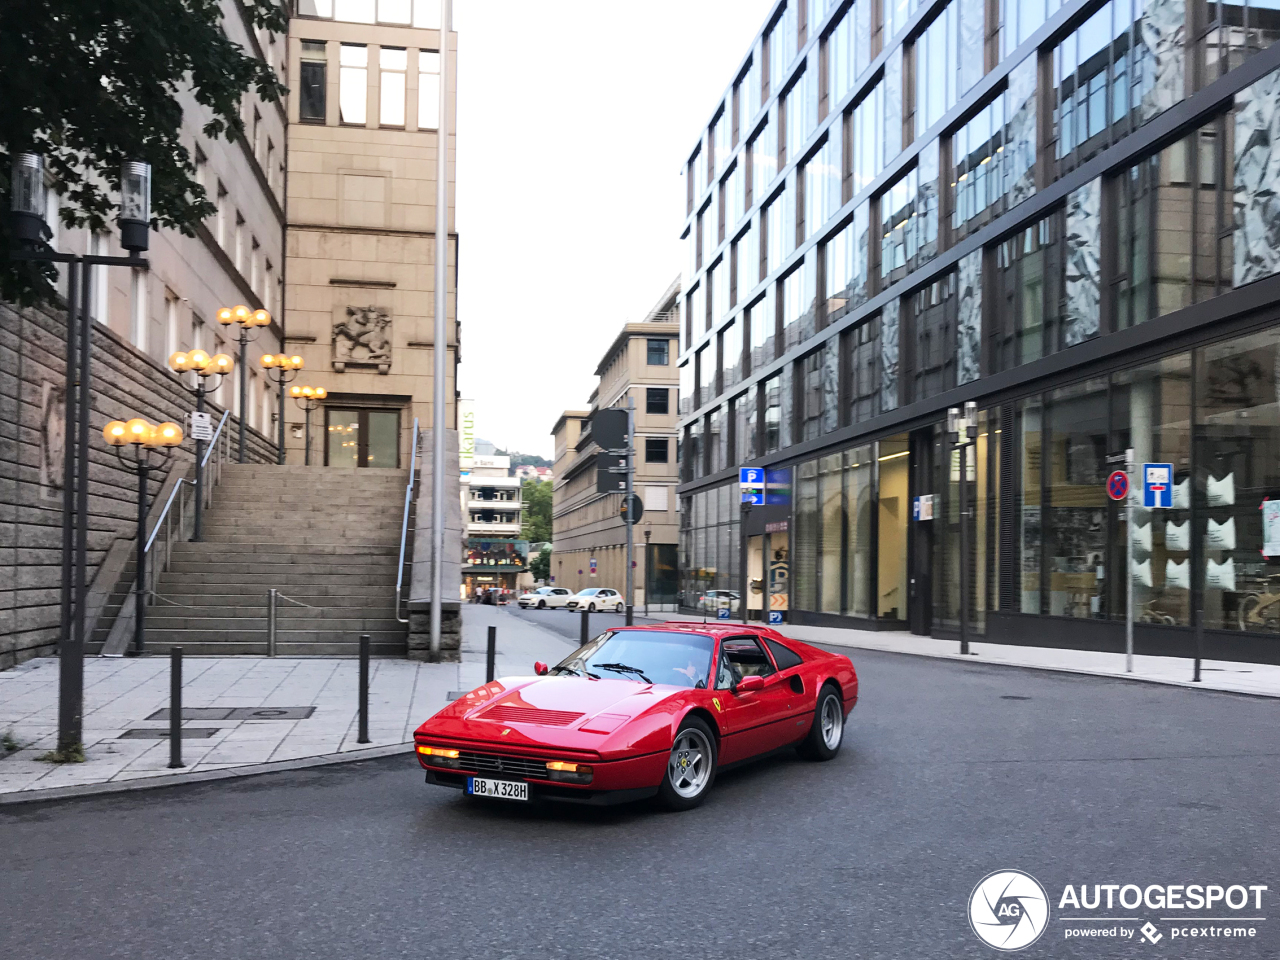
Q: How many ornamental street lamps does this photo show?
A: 5